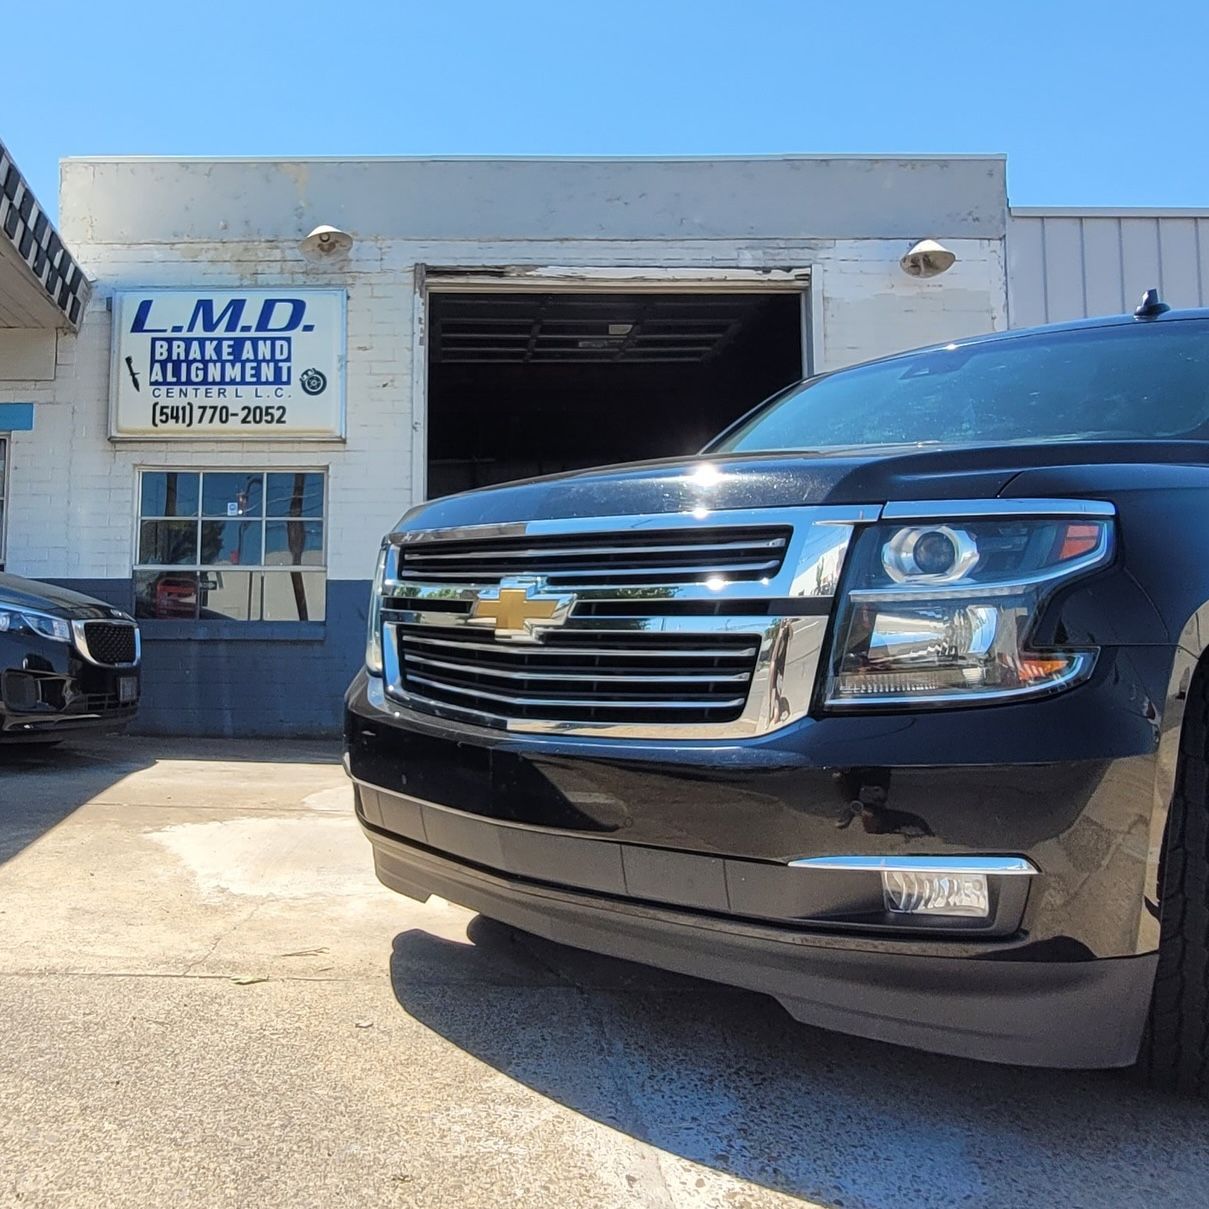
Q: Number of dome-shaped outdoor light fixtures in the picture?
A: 2